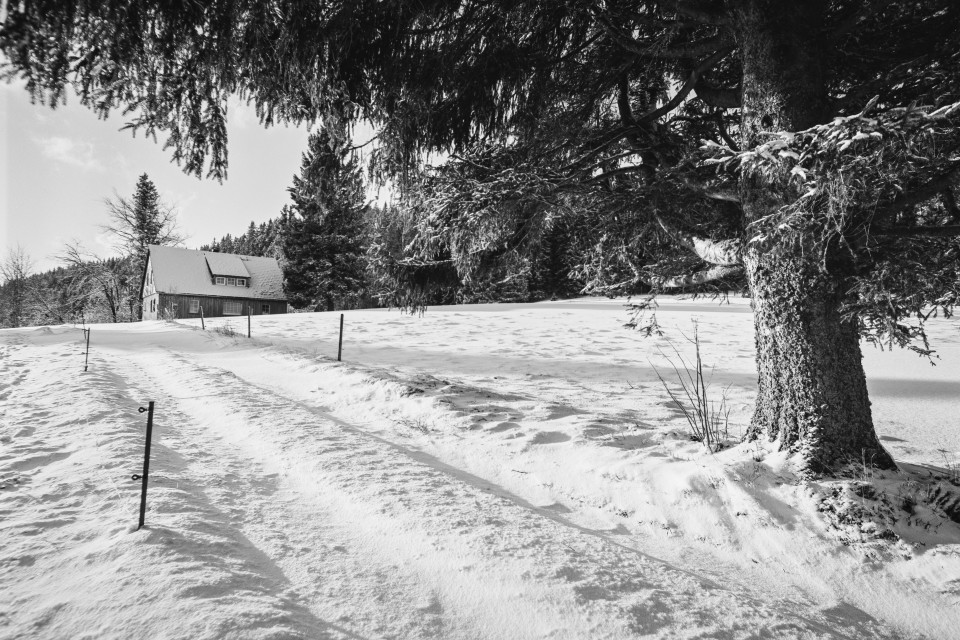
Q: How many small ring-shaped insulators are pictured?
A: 2